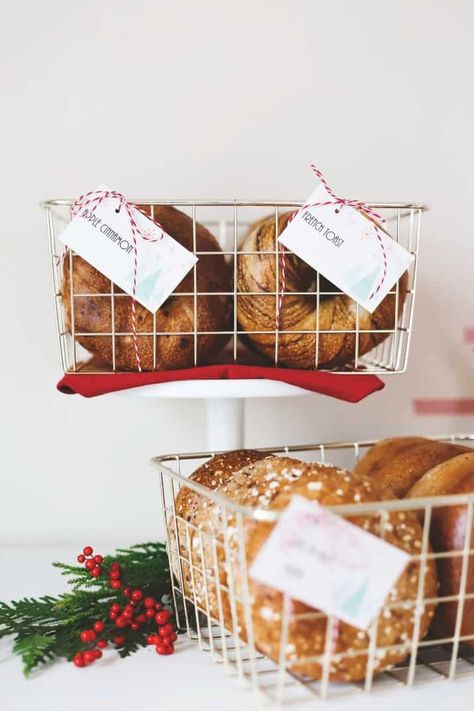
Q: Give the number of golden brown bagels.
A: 6